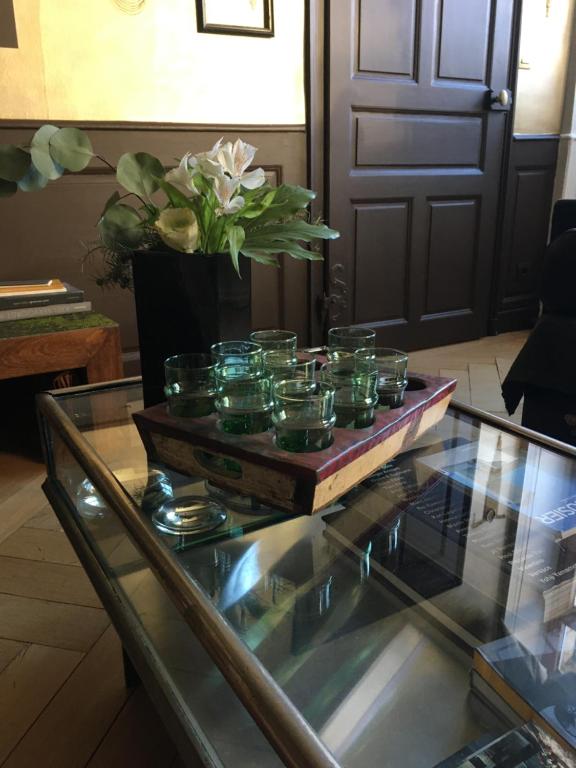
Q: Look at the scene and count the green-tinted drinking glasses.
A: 9